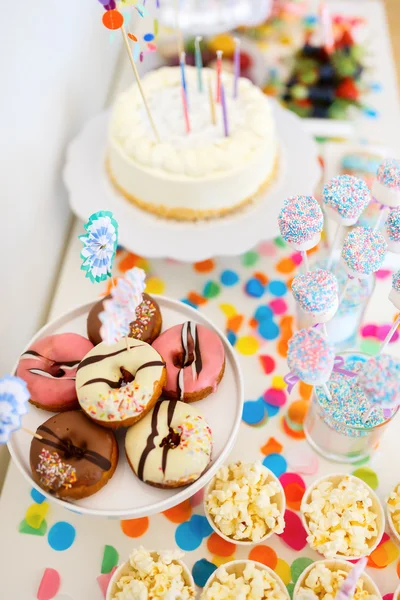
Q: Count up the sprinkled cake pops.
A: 9